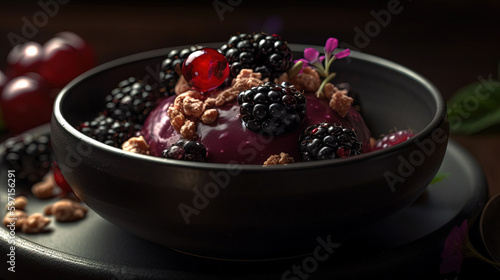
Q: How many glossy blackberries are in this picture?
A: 8